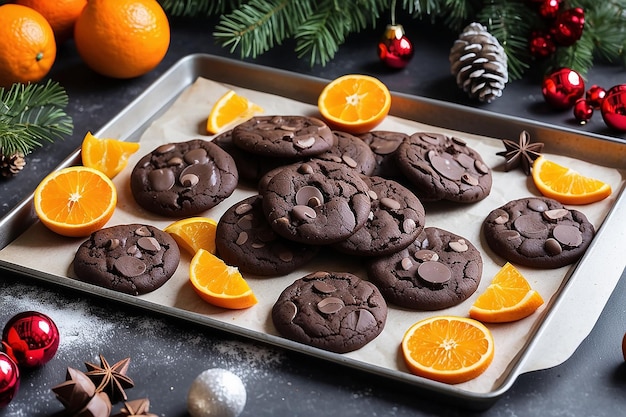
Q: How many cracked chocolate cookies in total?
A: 13